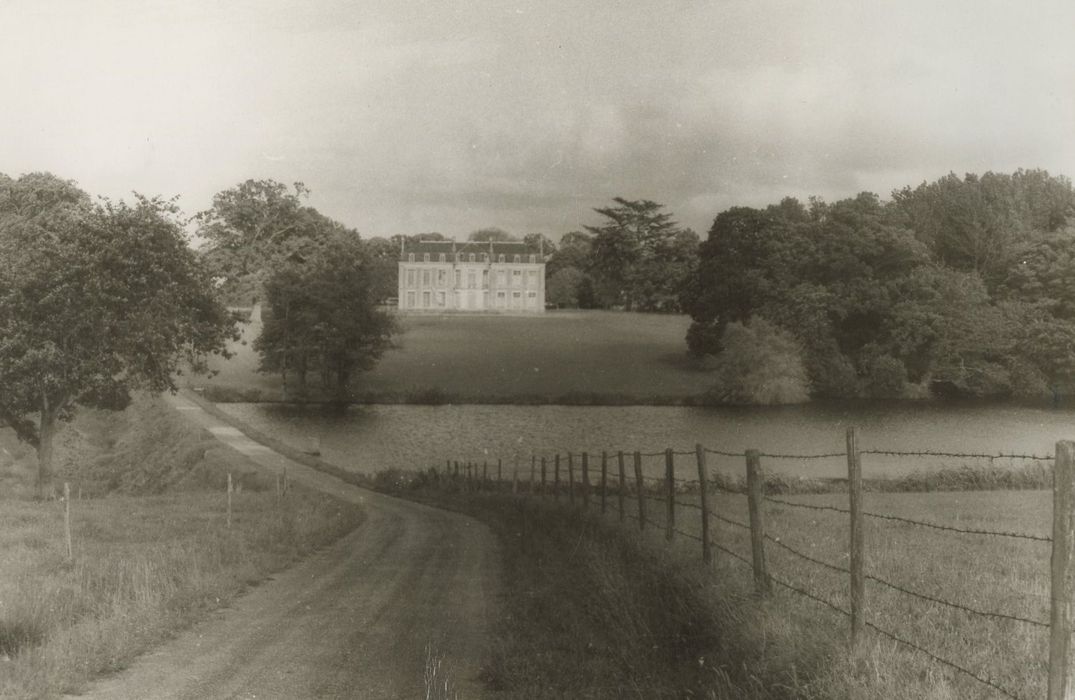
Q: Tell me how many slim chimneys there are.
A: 4